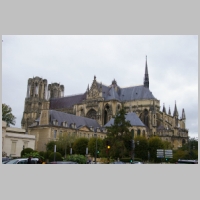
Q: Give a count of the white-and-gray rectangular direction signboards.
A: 2